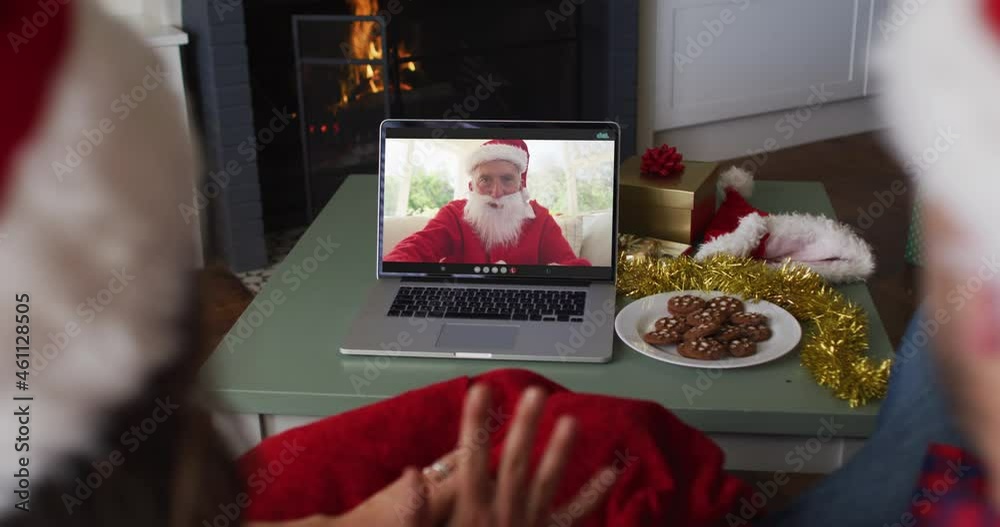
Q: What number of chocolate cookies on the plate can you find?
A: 11